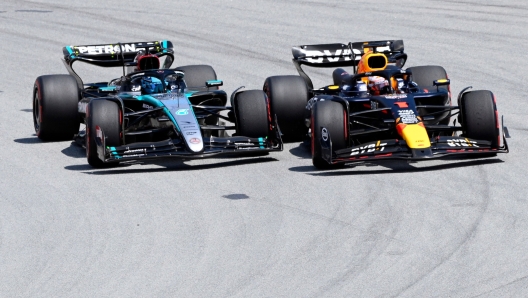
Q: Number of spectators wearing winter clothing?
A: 0